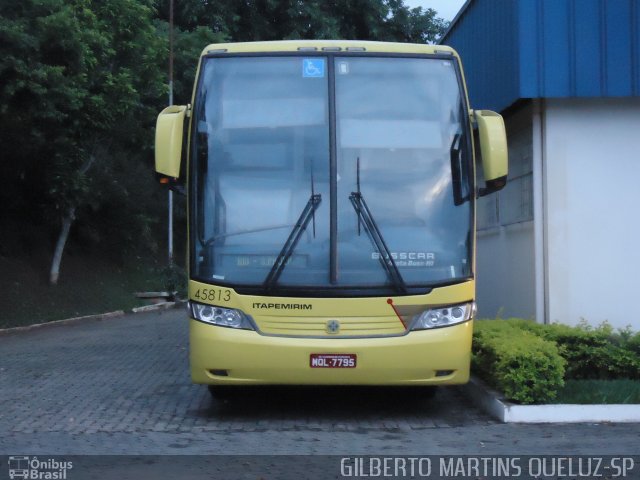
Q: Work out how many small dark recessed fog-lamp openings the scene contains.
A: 2